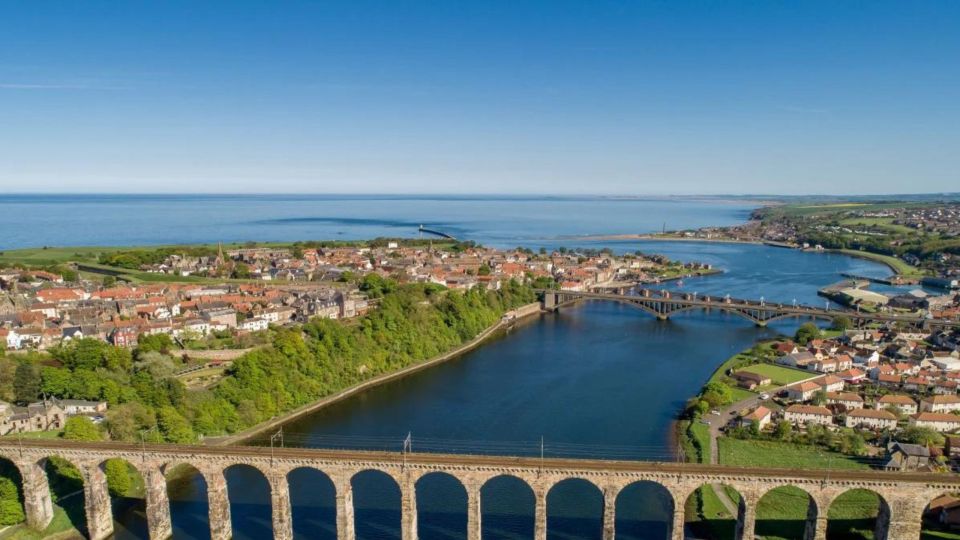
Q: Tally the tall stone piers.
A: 14